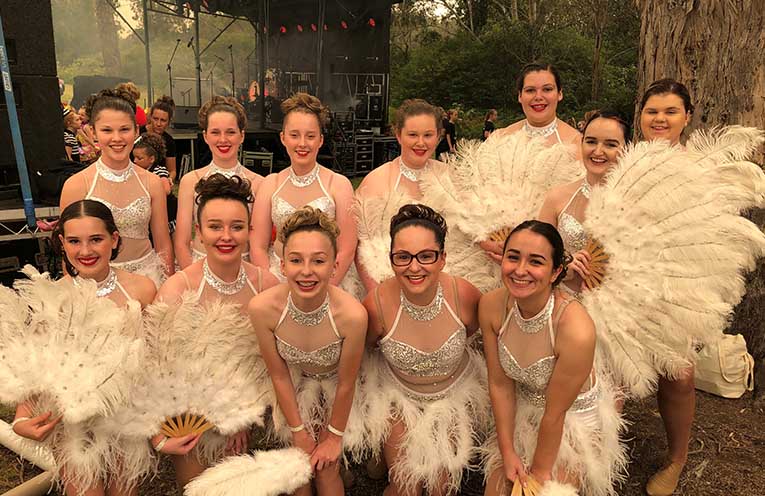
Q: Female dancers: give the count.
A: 12